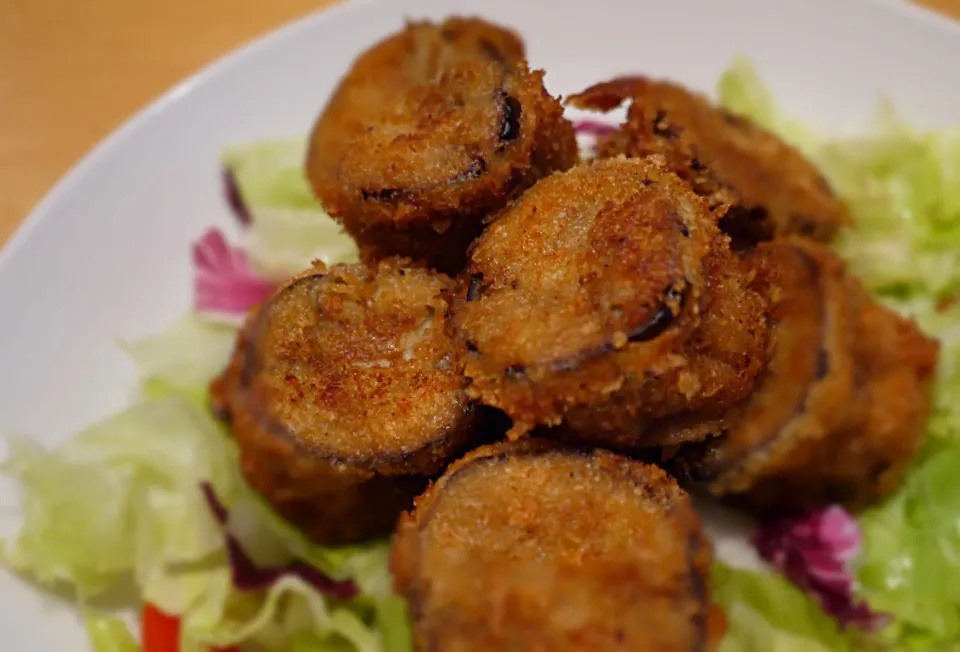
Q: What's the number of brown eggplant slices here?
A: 6